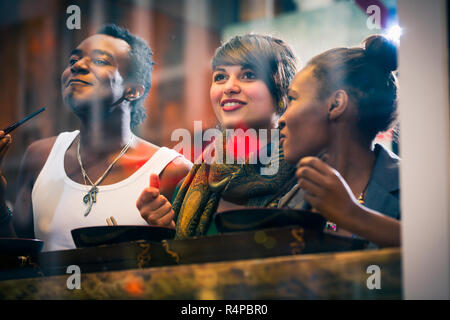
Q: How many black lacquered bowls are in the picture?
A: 3